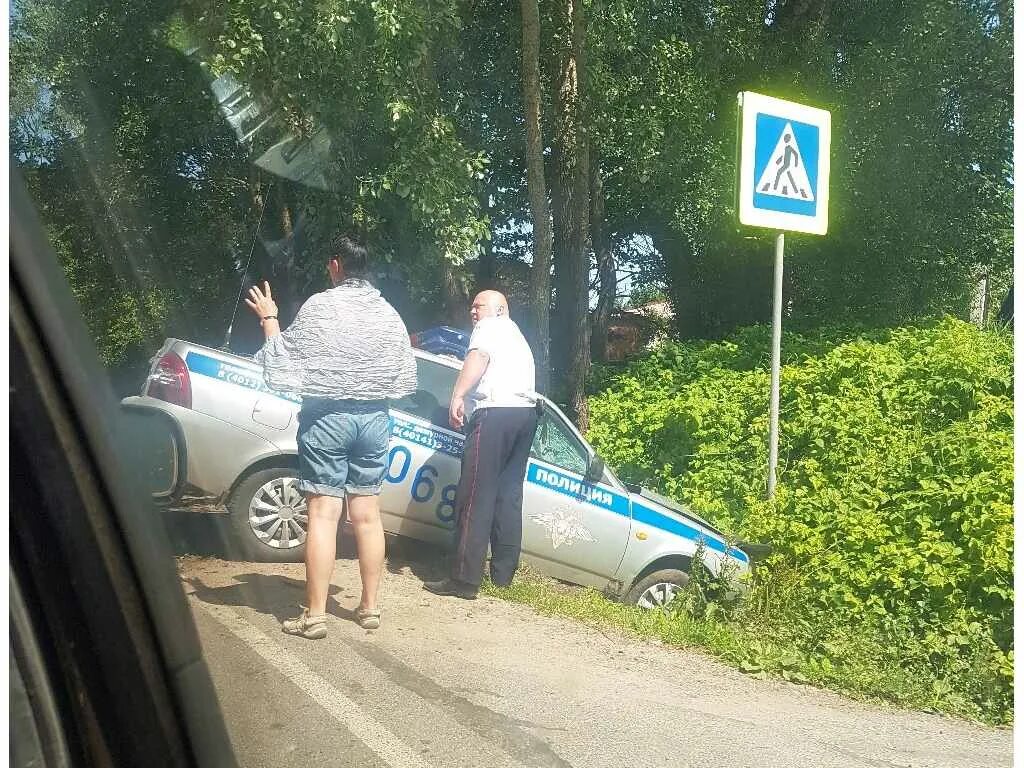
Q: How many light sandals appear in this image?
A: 2